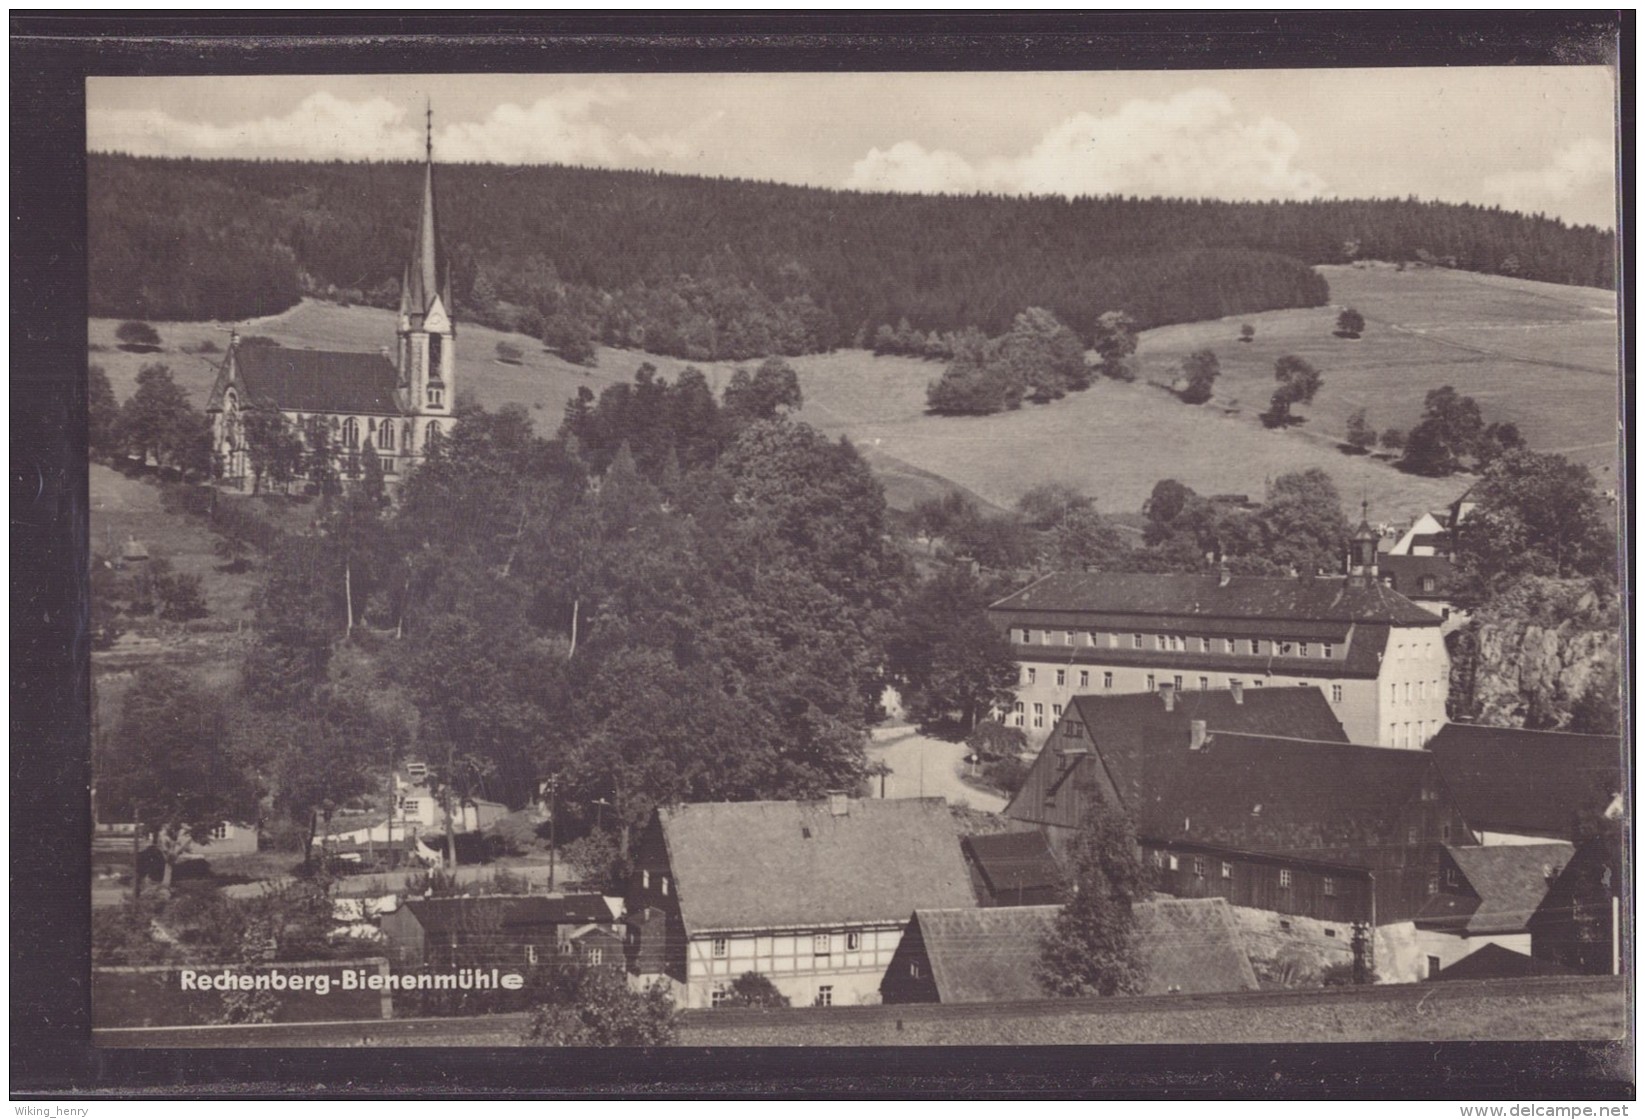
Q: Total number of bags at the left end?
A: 0